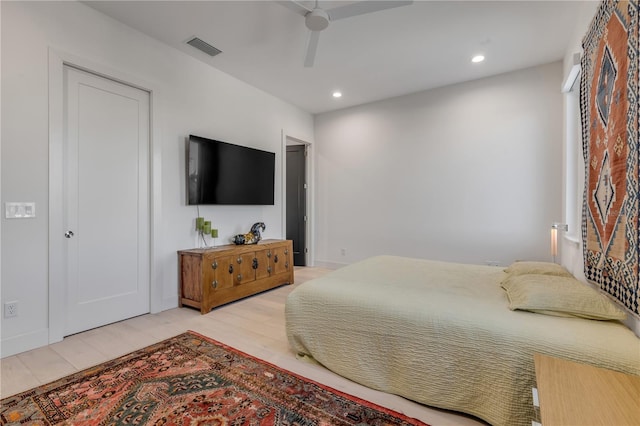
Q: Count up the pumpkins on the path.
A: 0